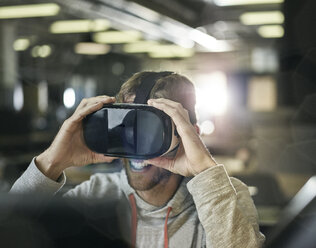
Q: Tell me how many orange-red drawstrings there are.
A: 2